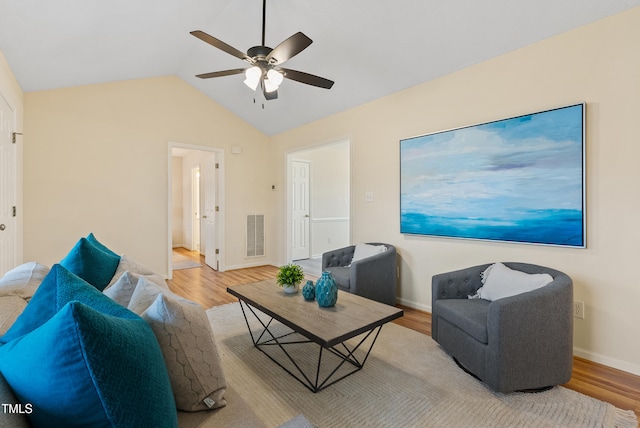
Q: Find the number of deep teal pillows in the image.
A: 4